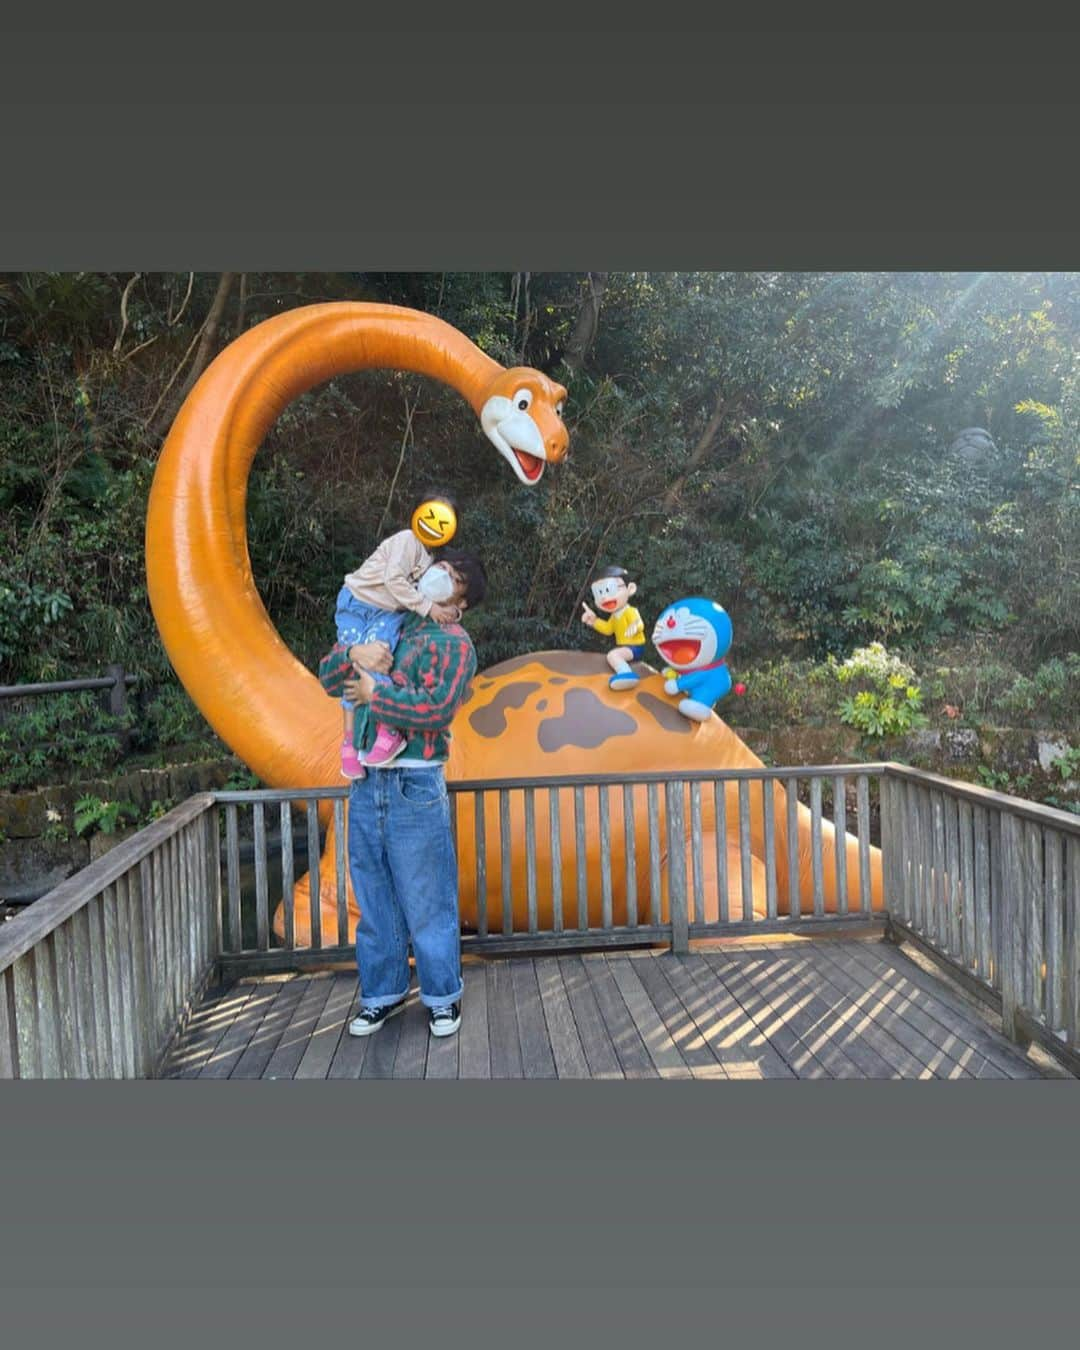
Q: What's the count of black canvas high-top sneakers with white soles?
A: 2